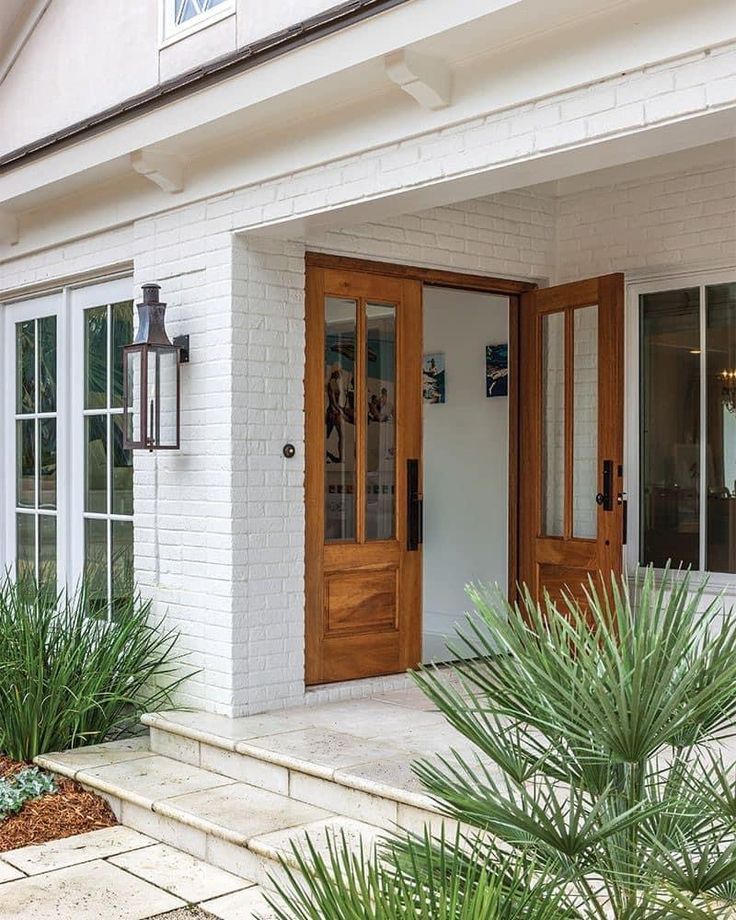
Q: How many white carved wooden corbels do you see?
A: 3